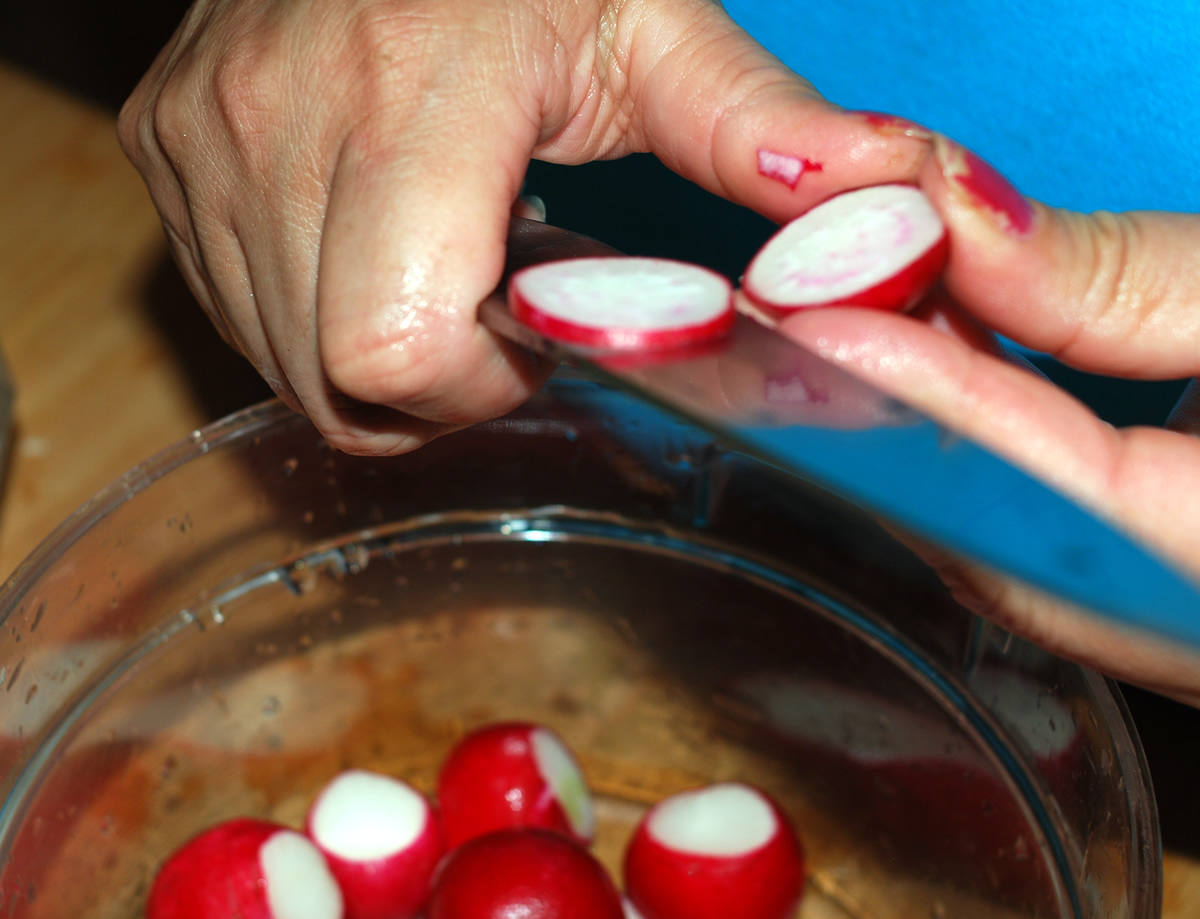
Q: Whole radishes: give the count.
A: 5